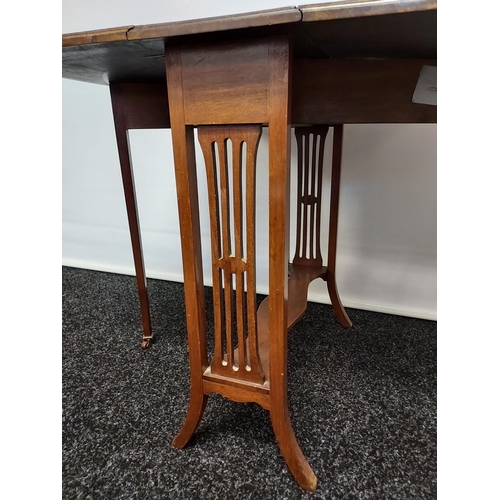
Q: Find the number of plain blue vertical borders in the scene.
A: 0